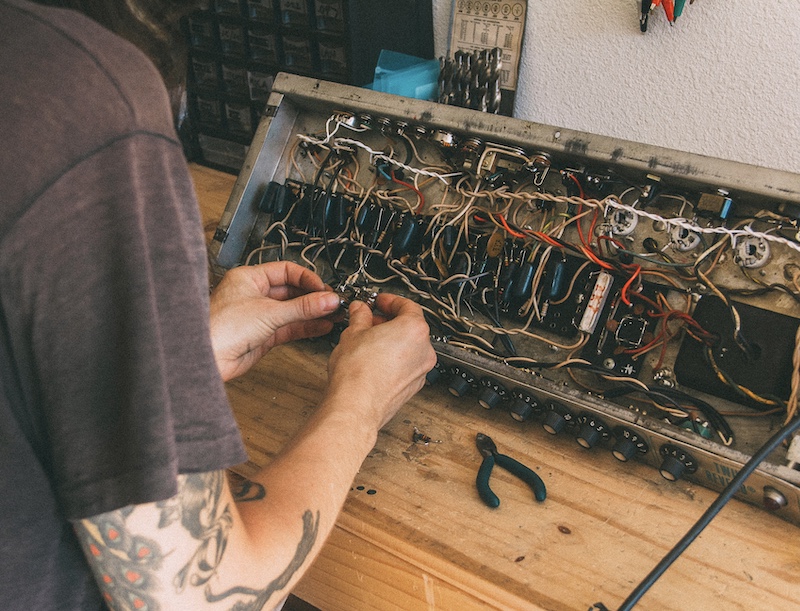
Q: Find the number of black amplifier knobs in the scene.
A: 8